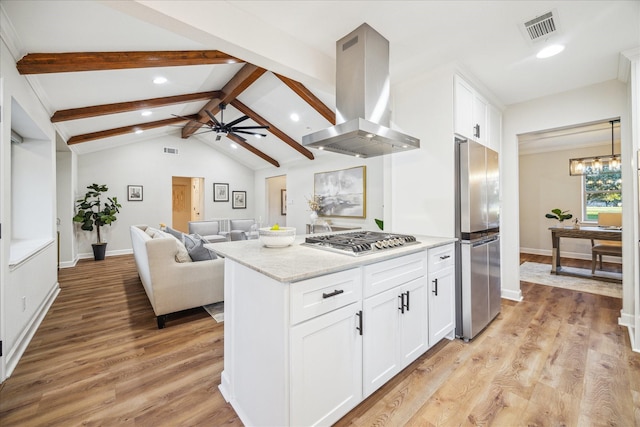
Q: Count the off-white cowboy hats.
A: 0